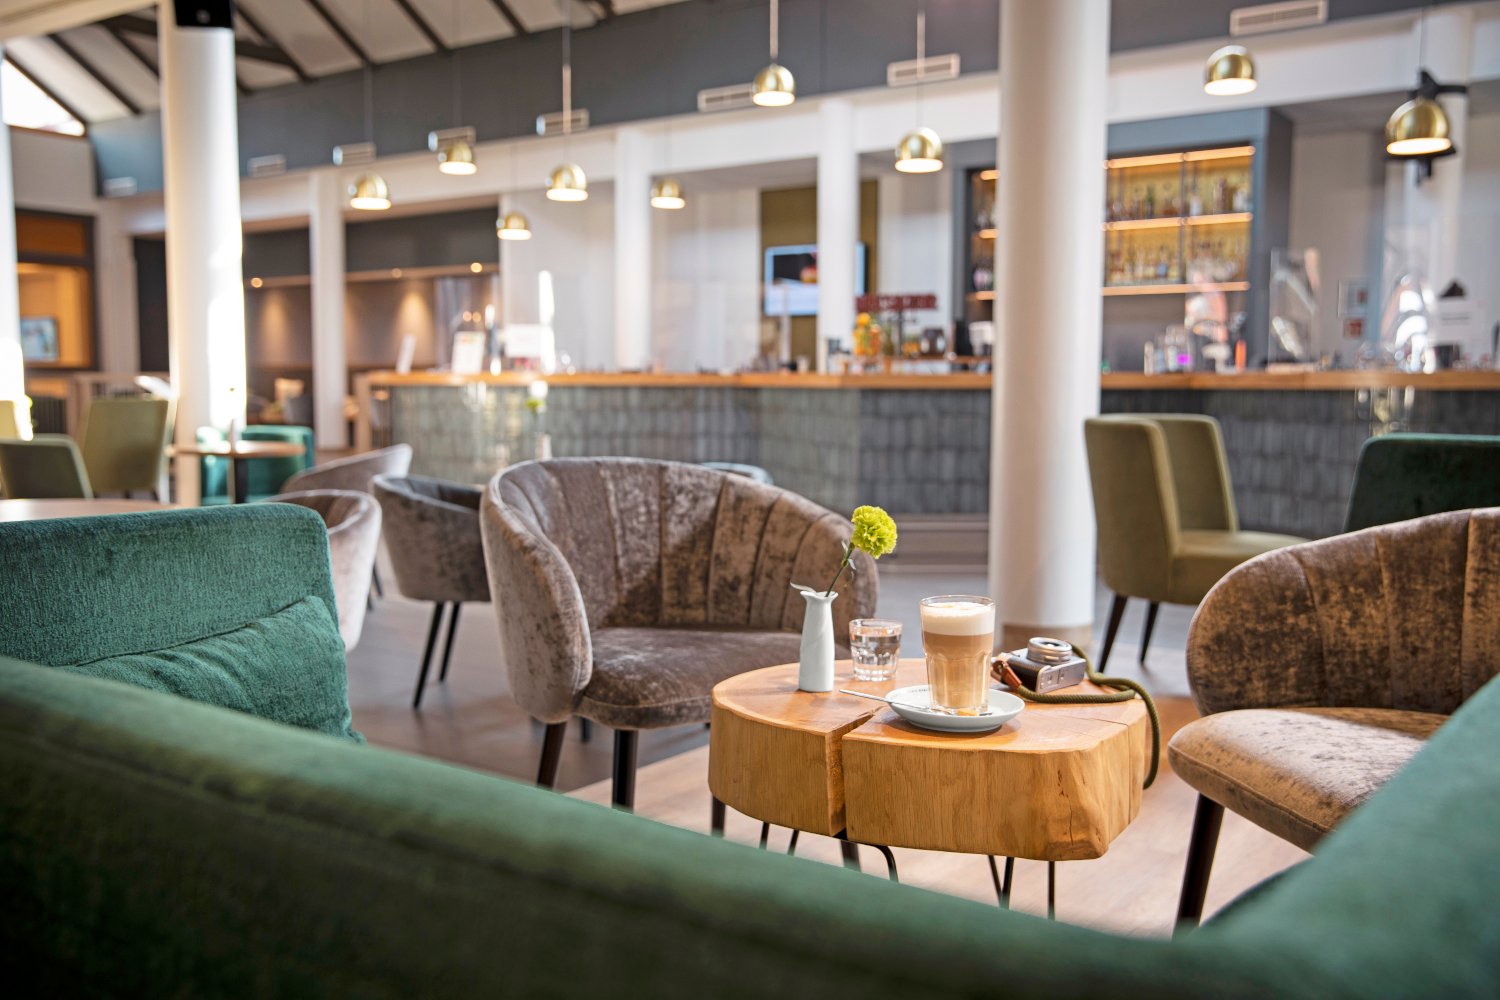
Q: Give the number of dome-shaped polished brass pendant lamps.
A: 9